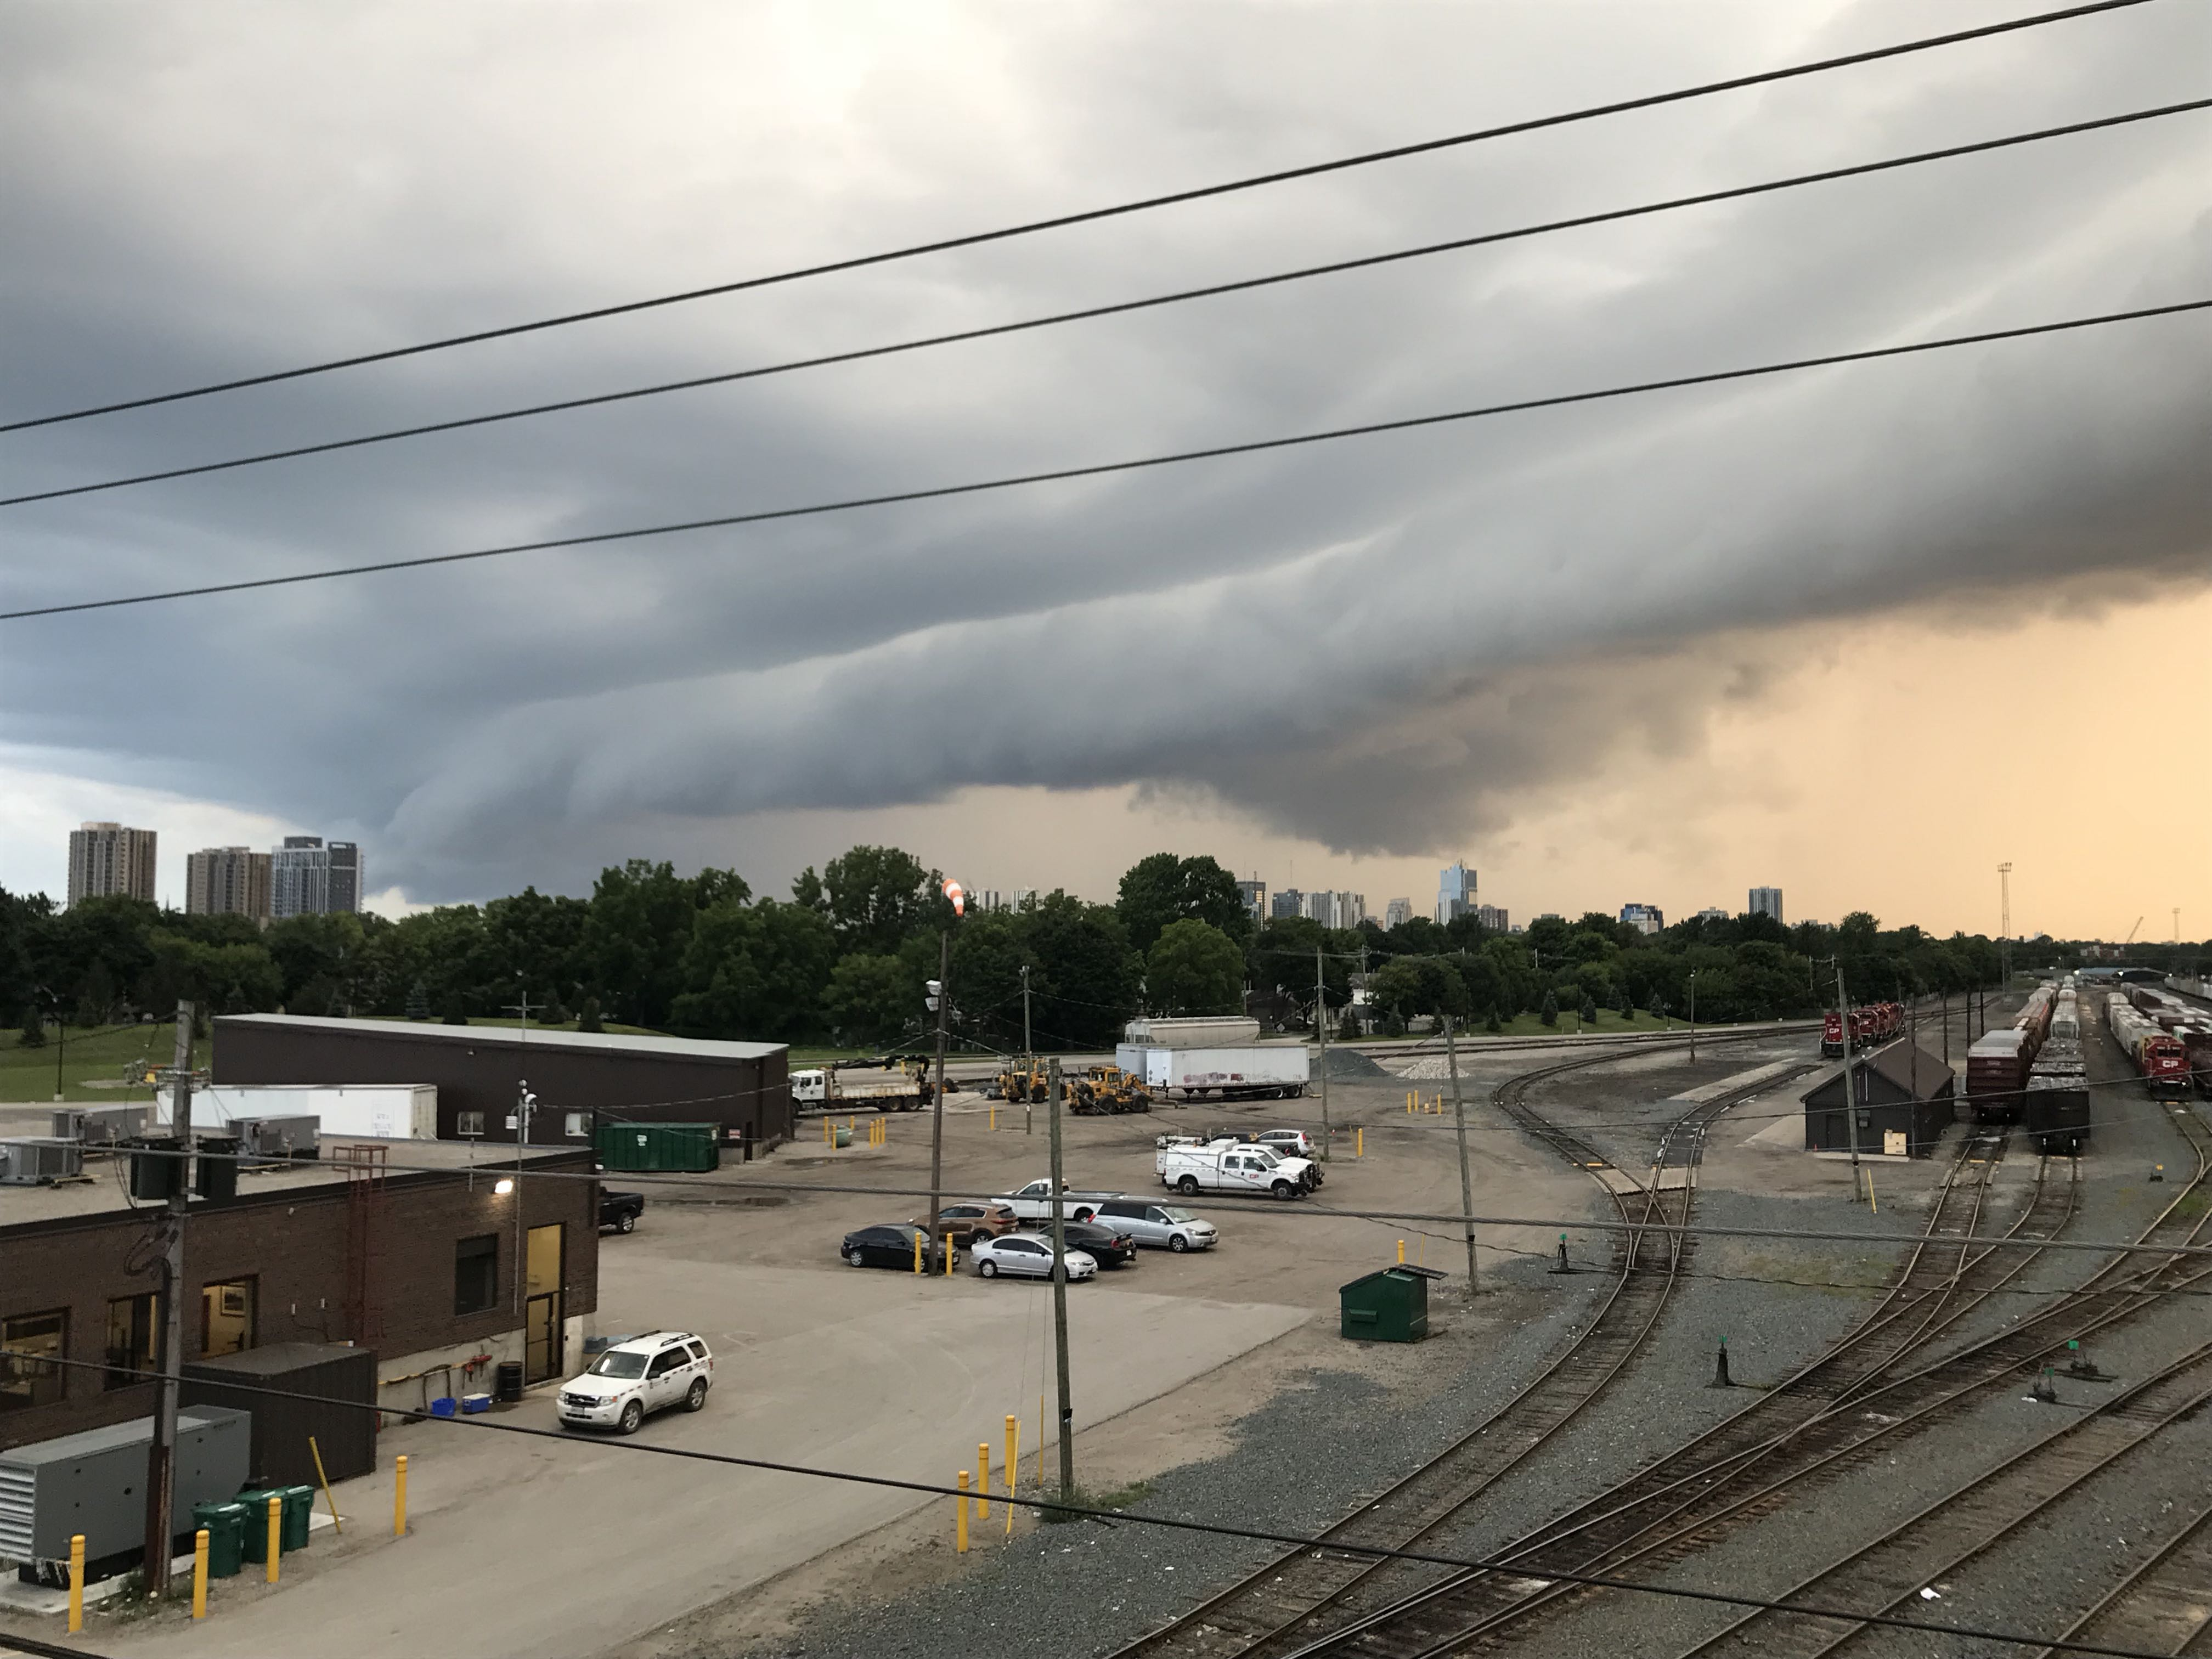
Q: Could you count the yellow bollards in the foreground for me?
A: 7